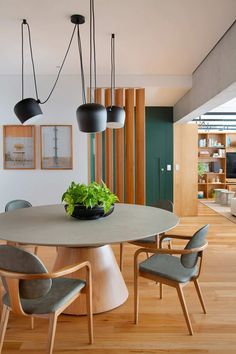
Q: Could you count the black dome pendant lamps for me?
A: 3